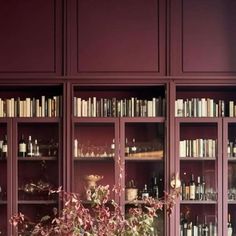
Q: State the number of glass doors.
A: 6